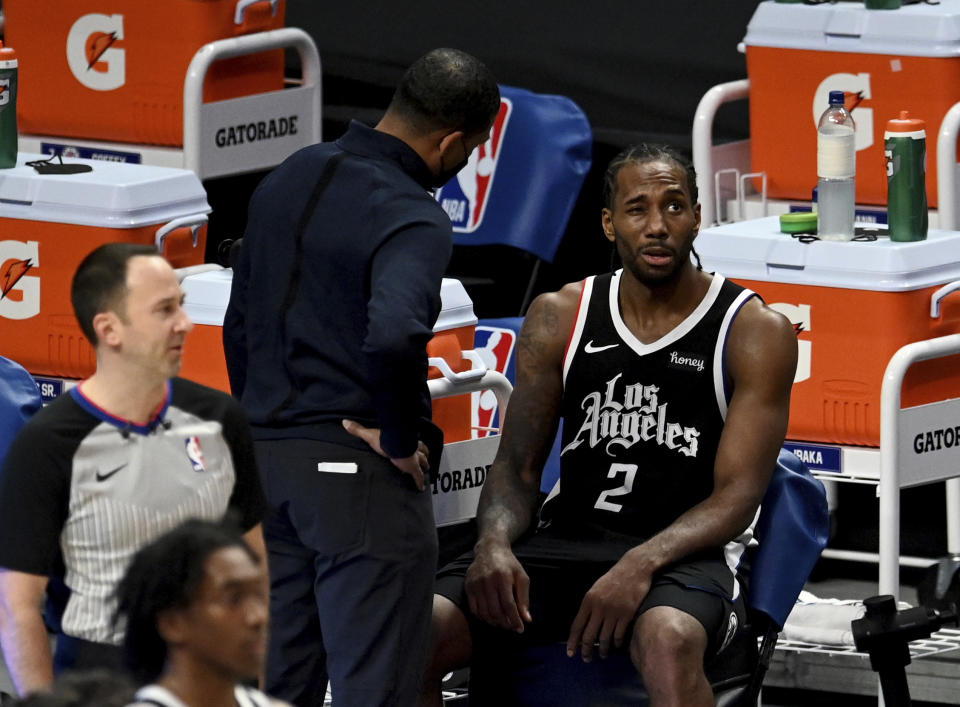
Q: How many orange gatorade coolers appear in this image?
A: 5